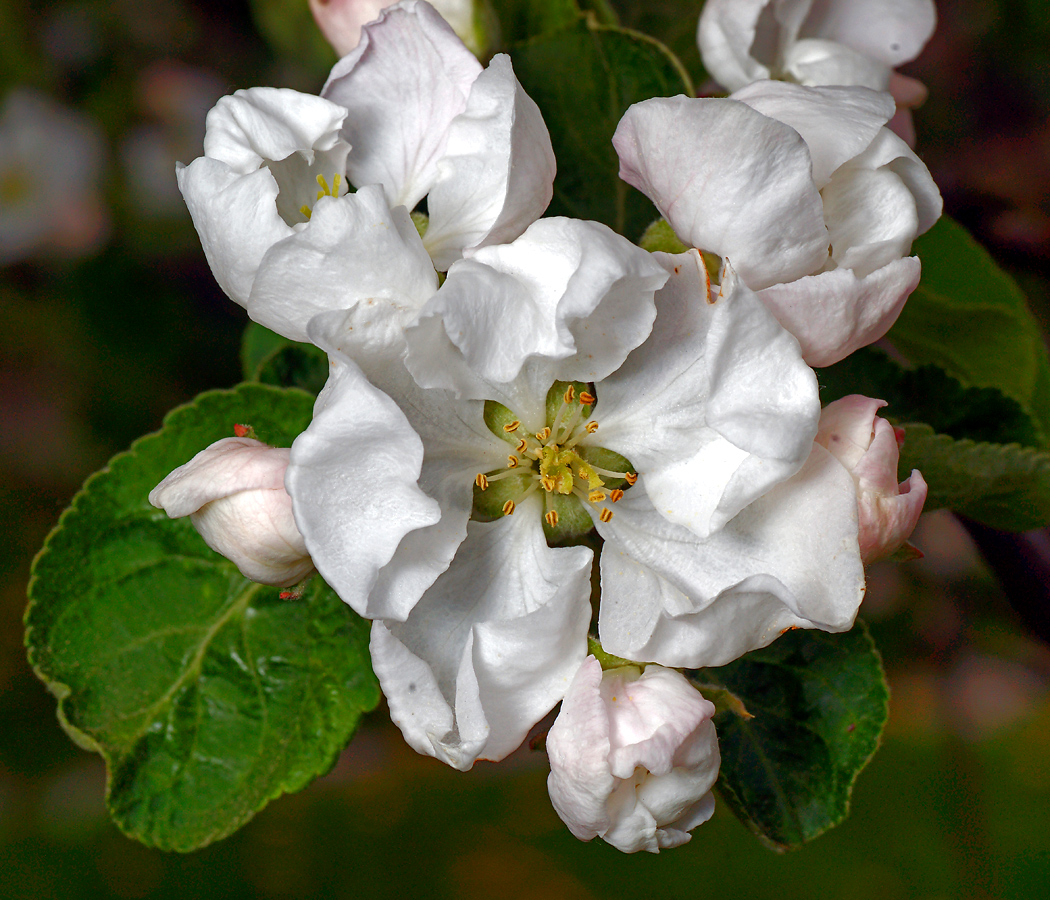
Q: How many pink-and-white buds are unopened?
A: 3